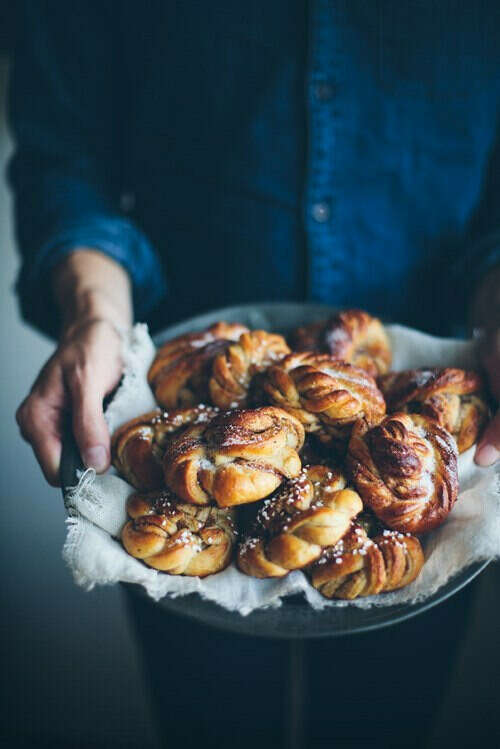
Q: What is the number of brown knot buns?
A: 11